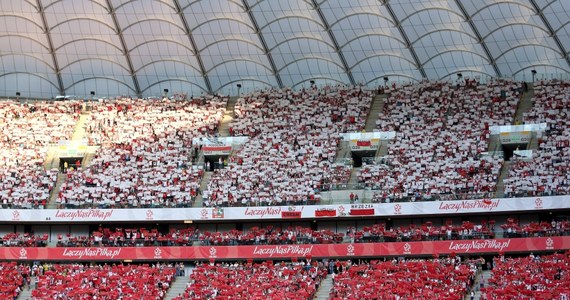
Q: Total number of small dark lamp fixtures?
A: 8